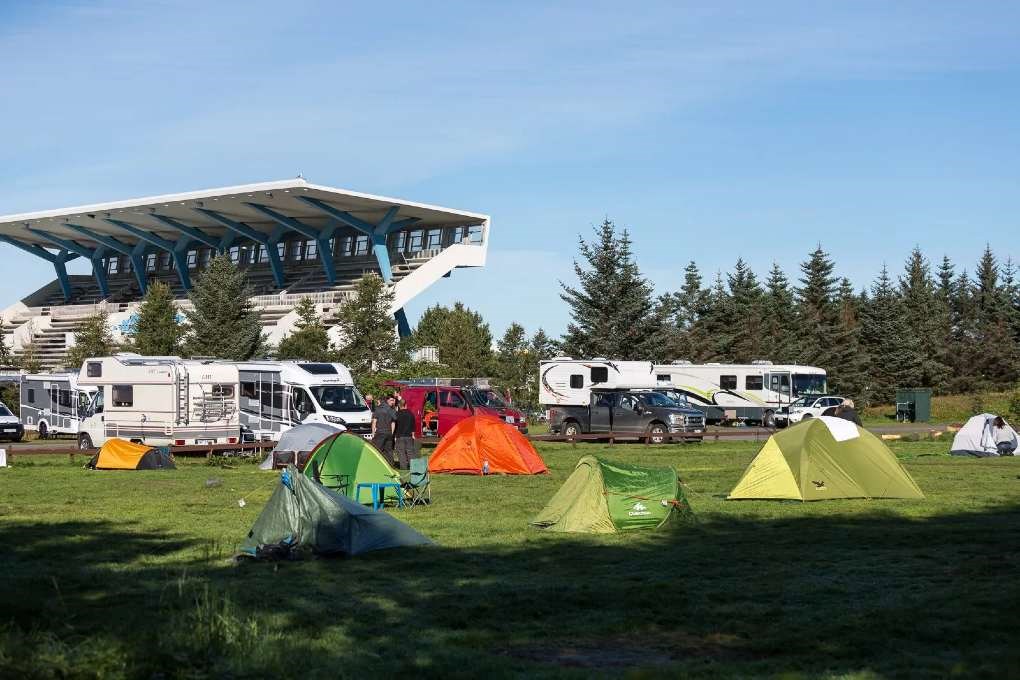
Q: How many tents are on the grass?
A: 8